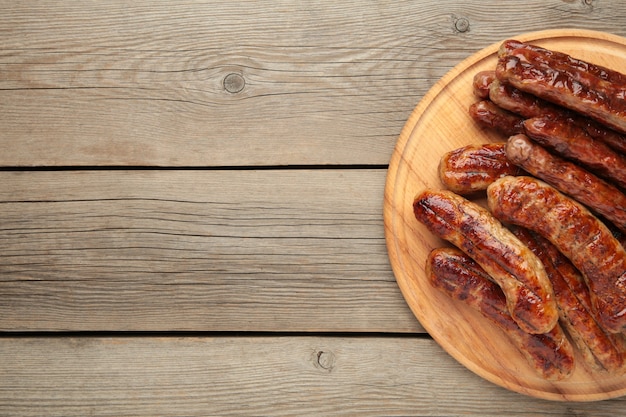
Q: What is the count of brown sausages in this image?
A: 12